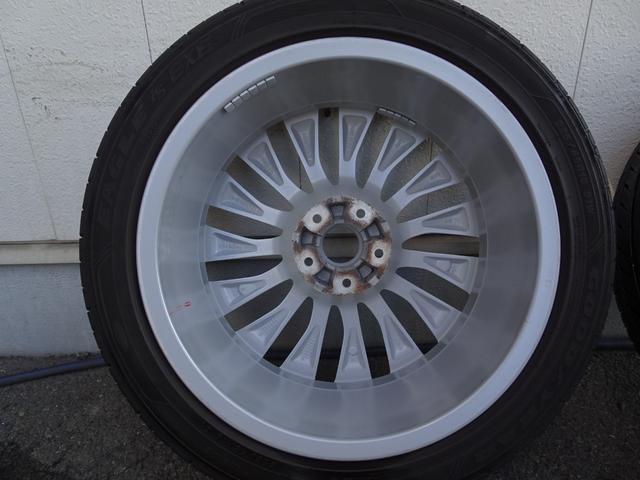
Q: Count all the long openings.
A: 15